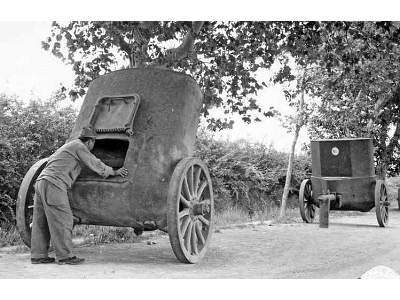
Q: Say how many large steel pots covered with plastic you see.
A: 0